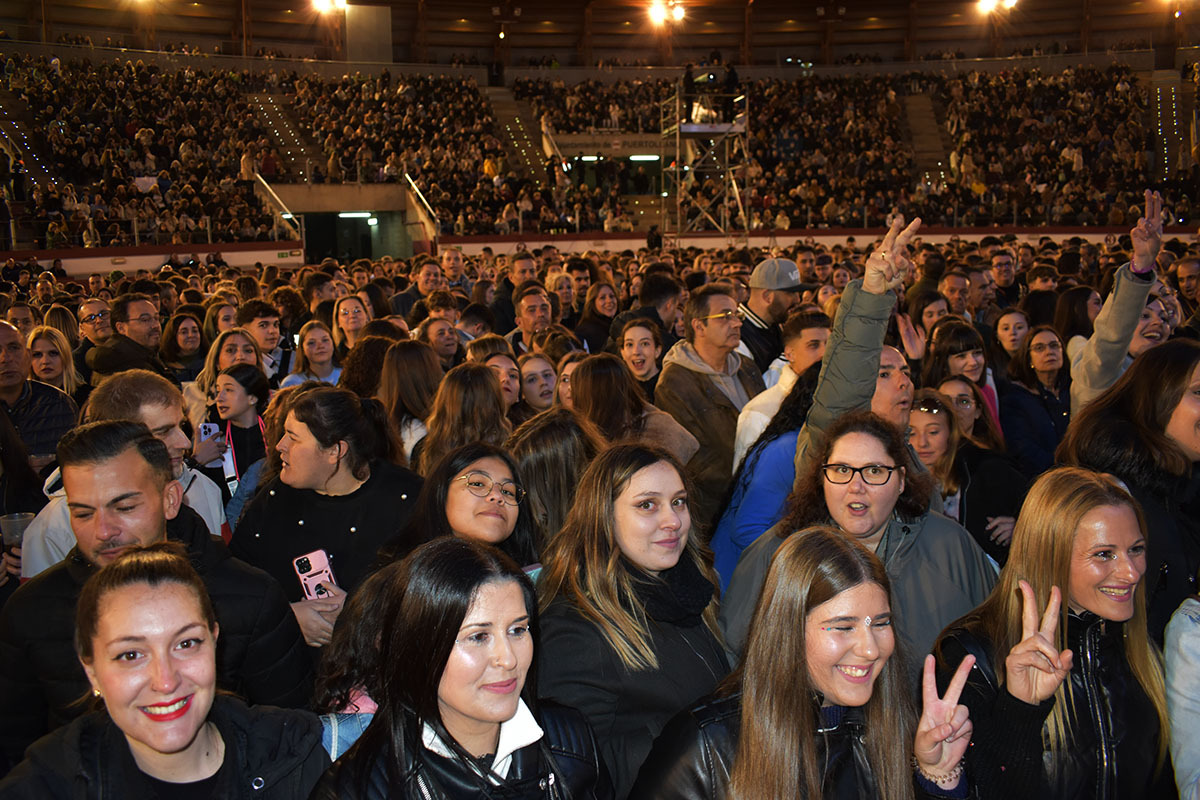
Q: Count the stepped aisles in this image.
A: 5